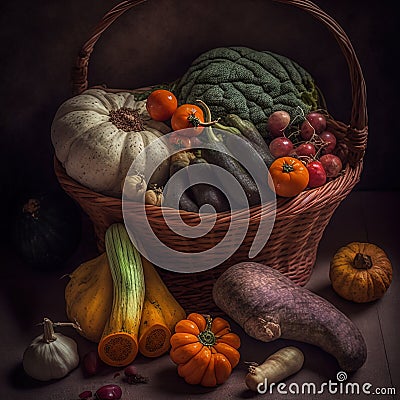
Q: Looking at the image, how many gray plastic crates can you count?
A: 0